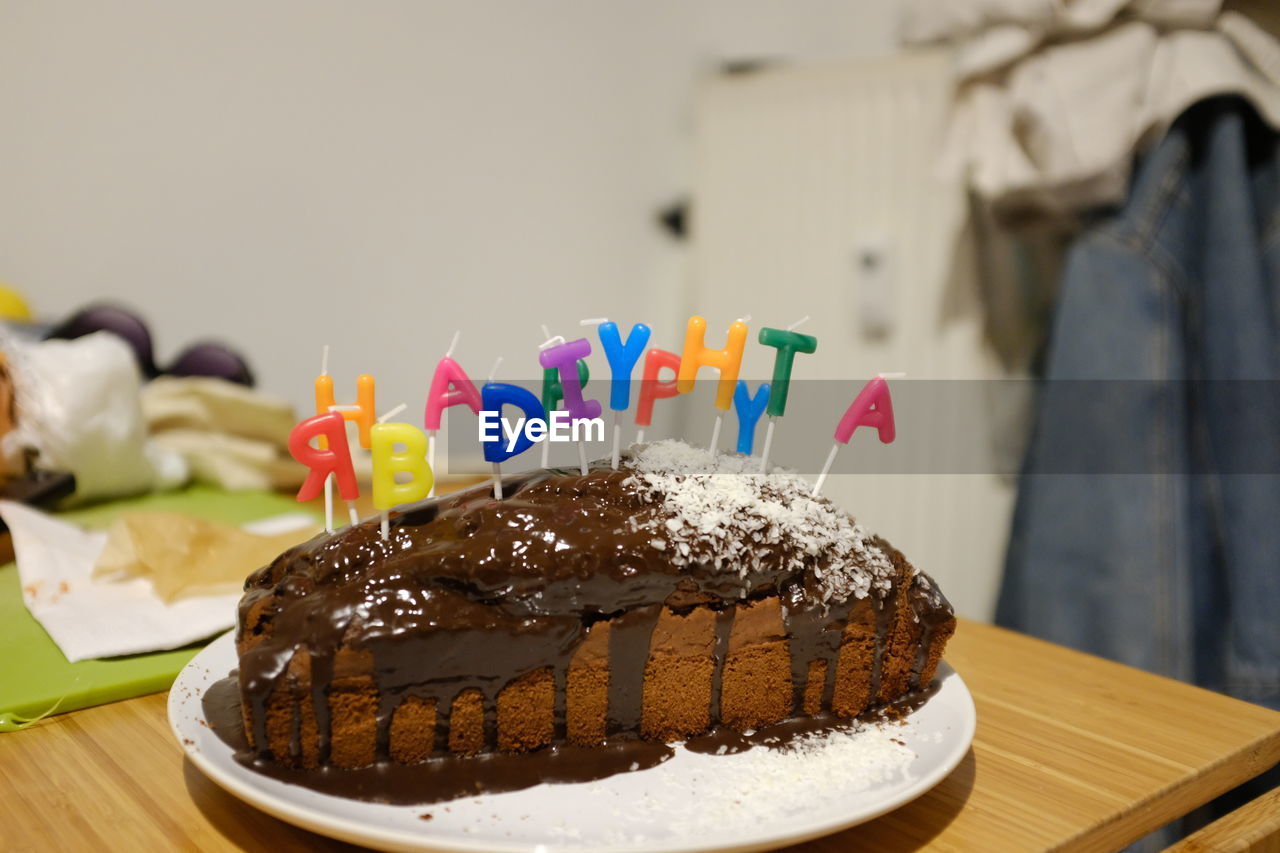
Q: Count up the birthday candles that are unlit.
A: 13